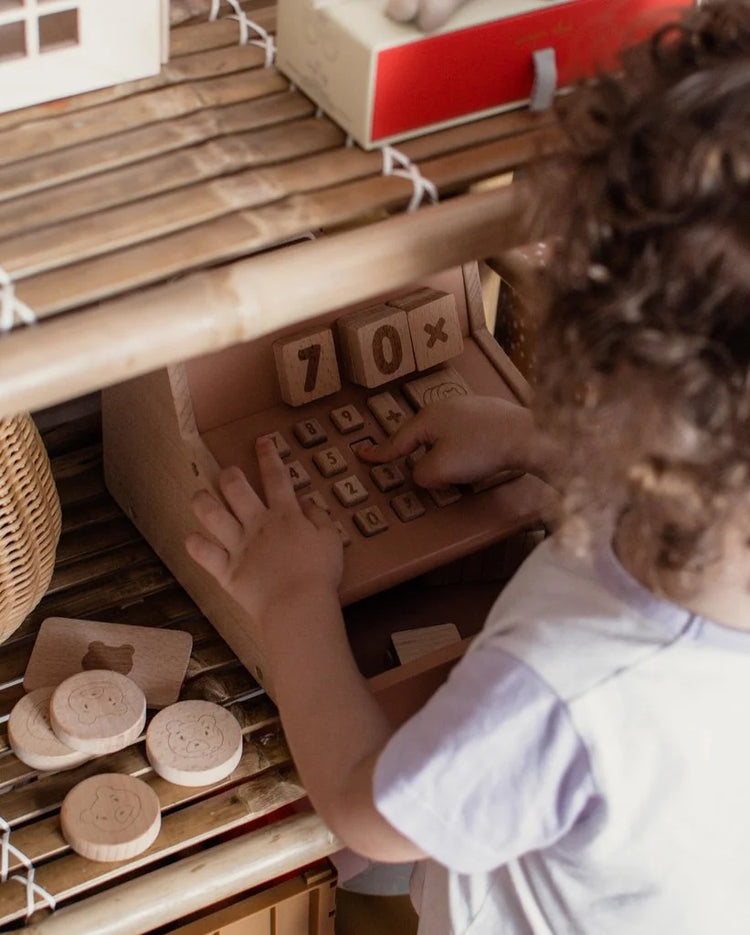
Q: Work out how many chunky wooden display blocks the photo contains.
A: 3